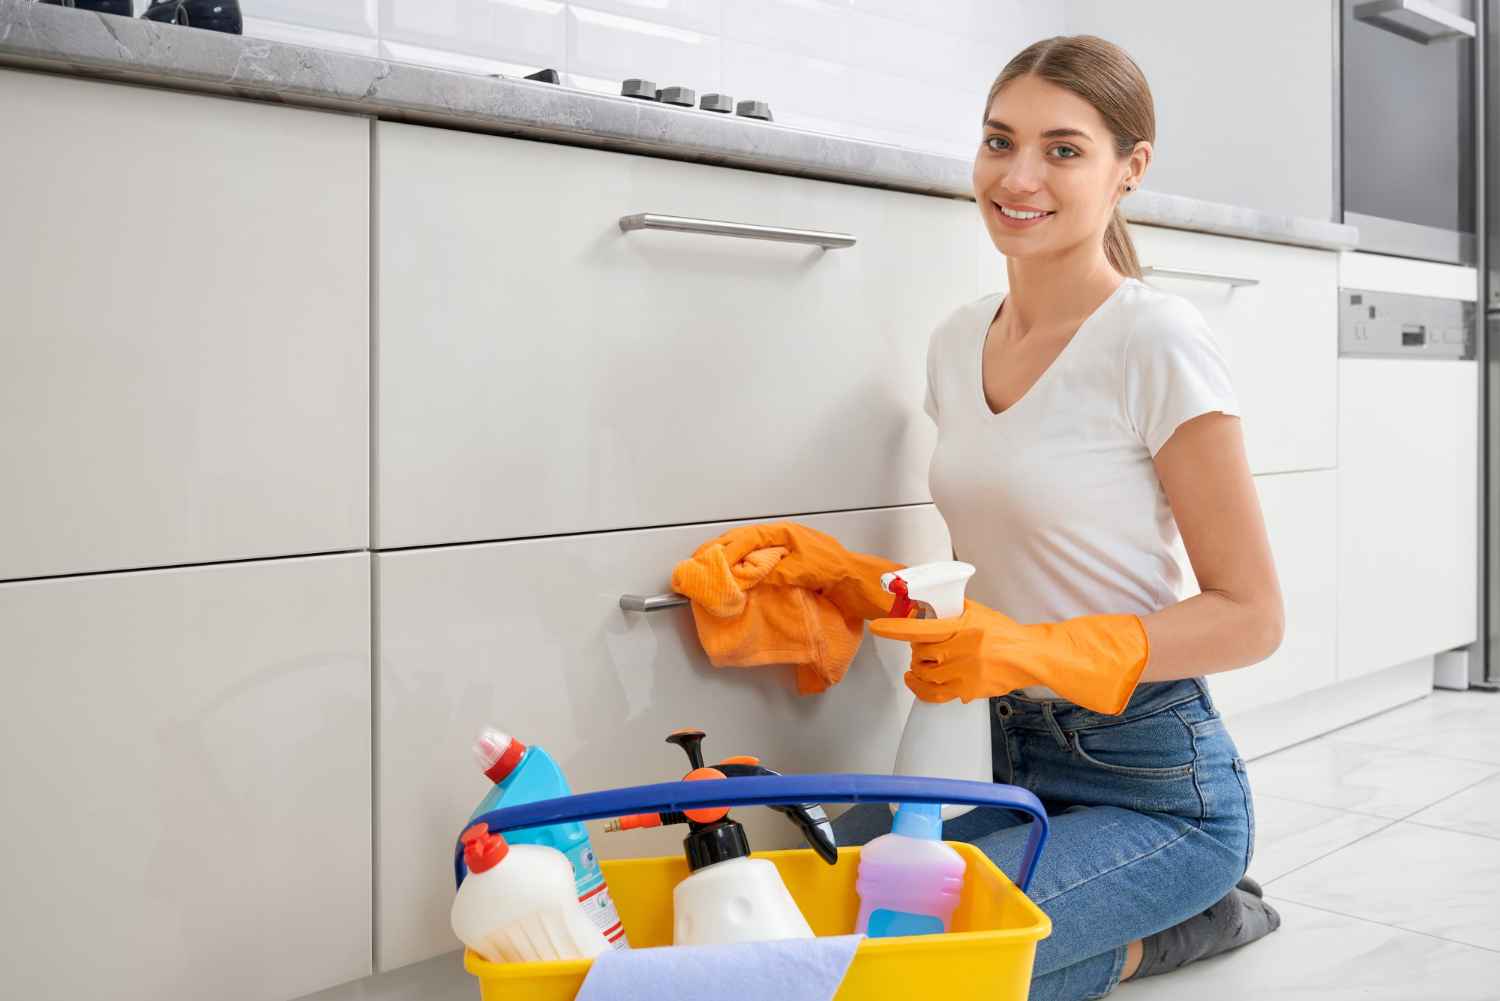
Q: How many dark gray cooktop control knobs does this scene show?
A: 4